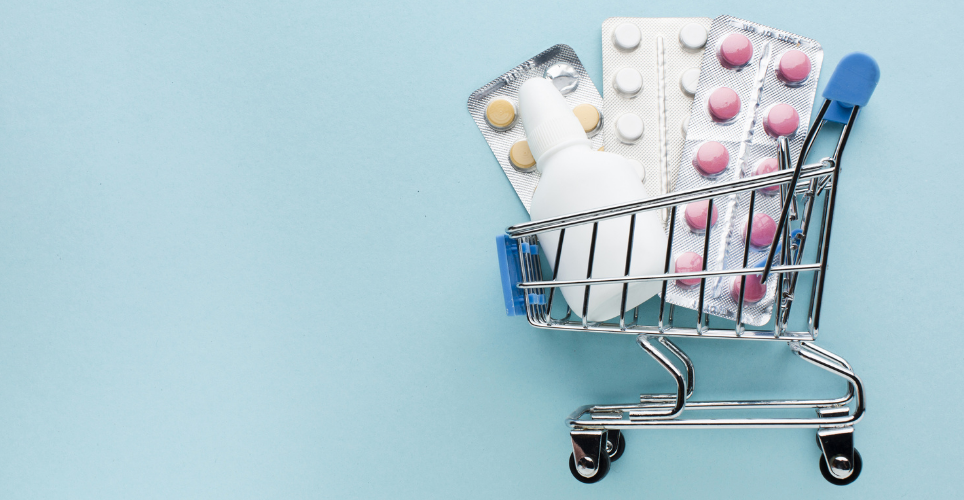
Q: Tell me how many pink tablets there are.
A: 10